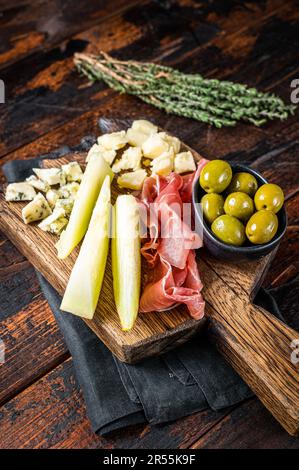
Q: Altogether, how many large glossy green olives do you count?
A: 7